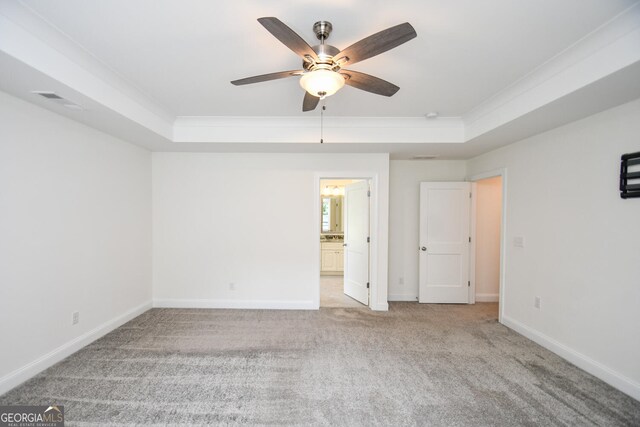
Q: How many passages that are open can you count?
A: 2